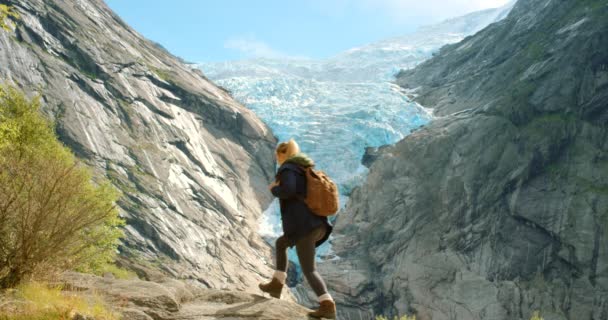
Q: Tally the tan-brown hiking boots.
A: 2